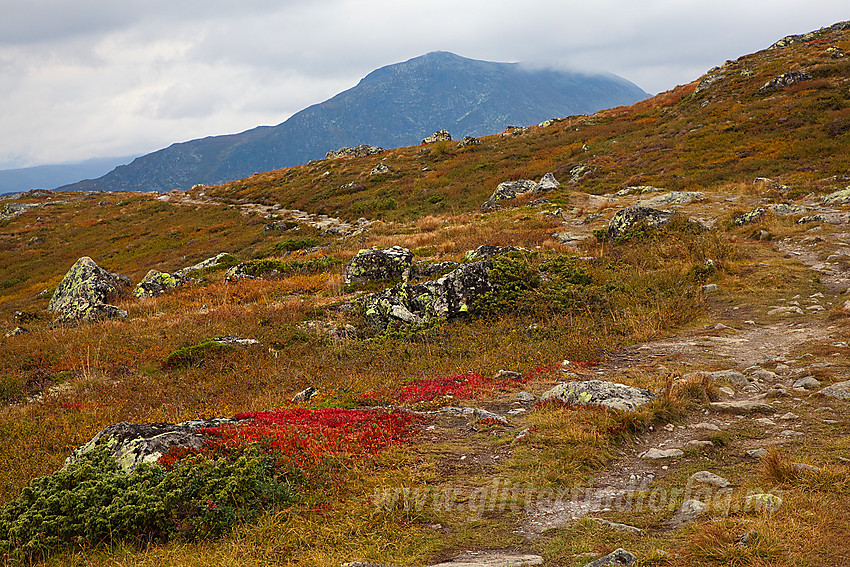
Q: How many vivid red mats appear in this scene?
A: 2